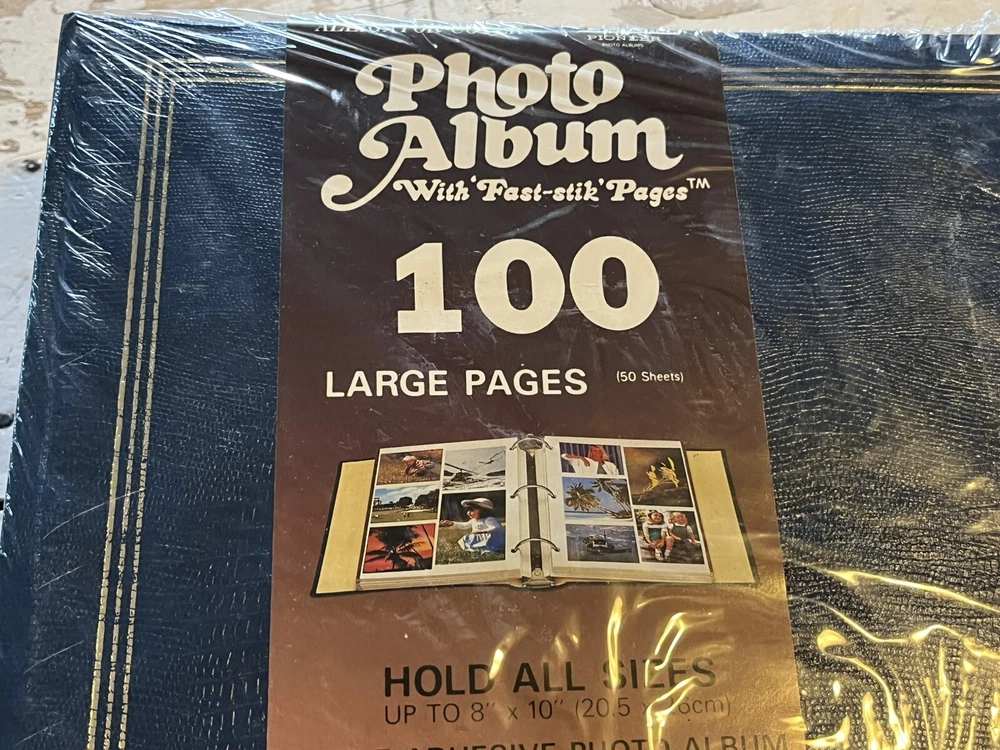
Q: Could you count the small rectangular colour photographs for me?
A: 10